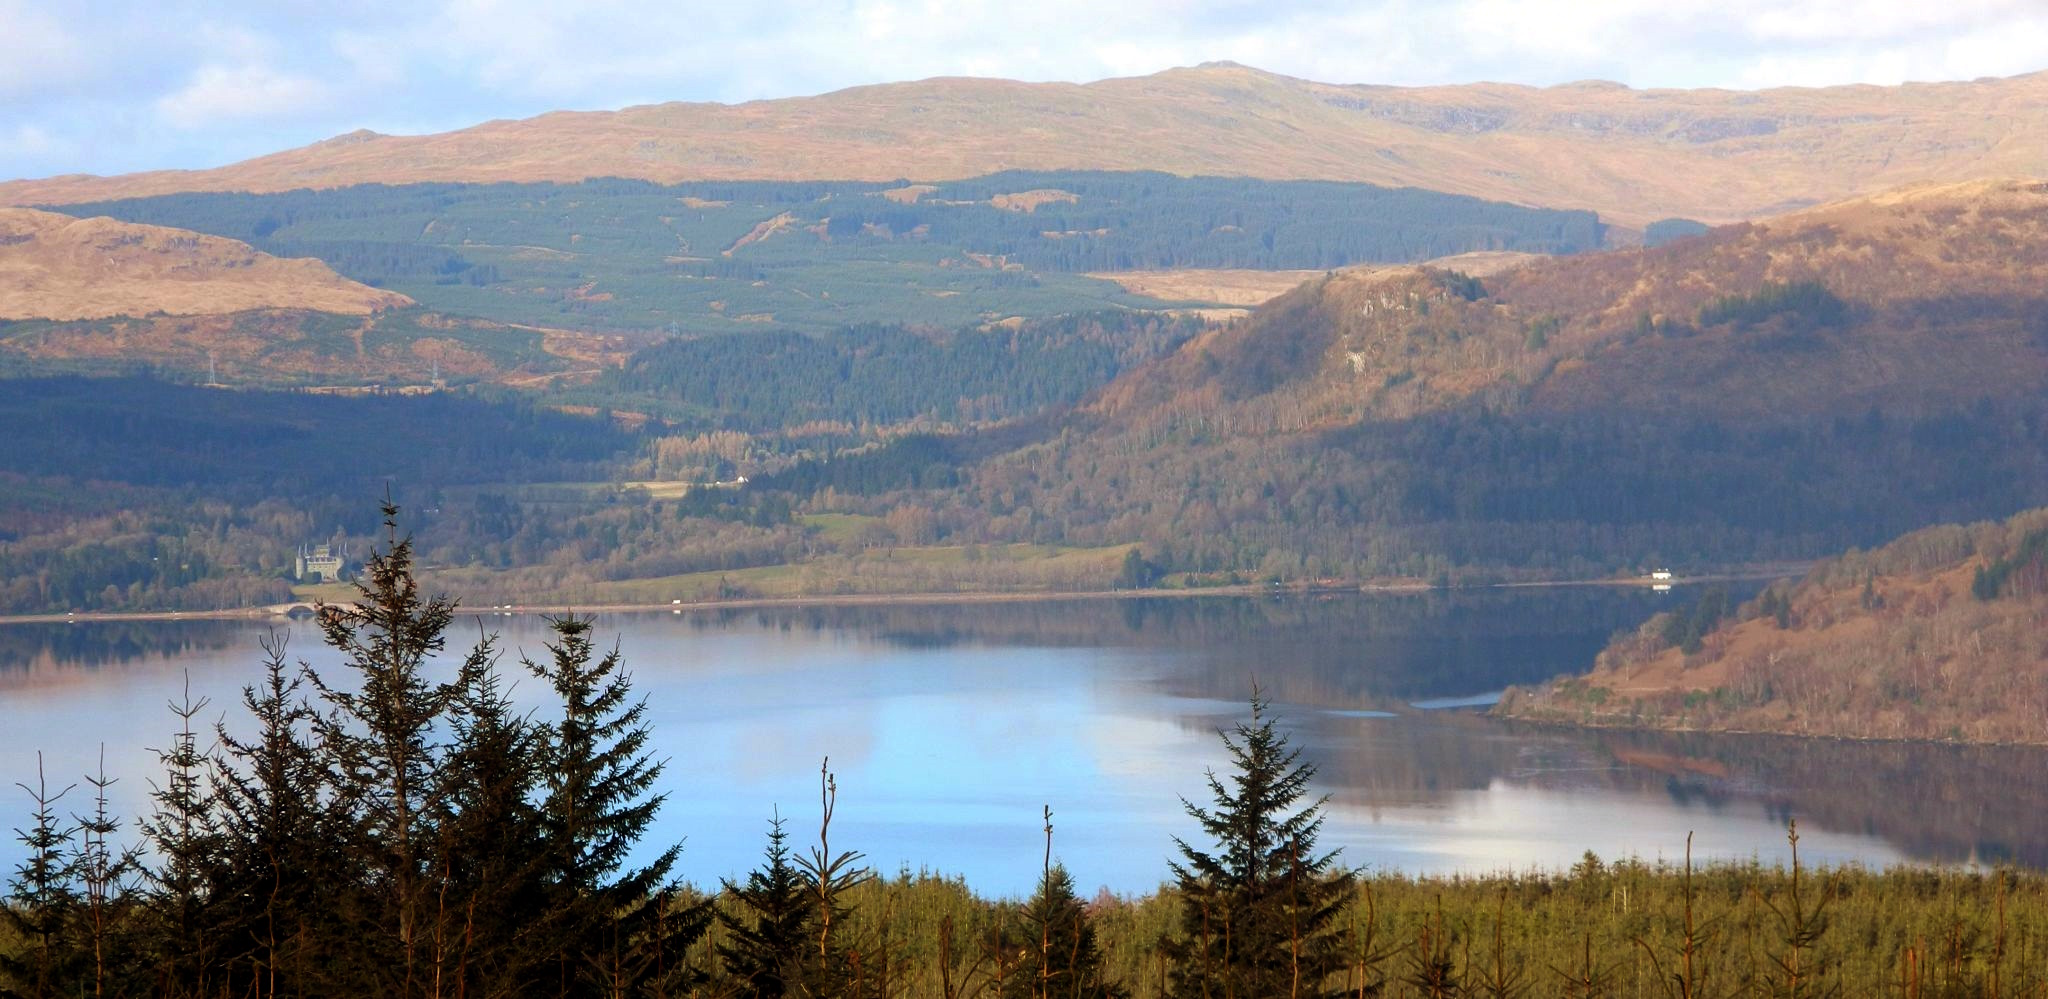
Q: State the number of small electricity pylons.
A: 3